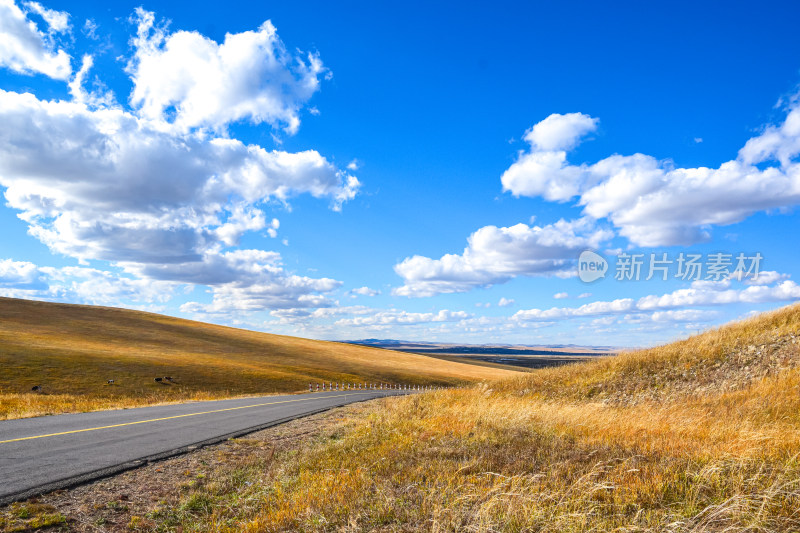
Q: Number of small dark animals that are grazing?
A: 4